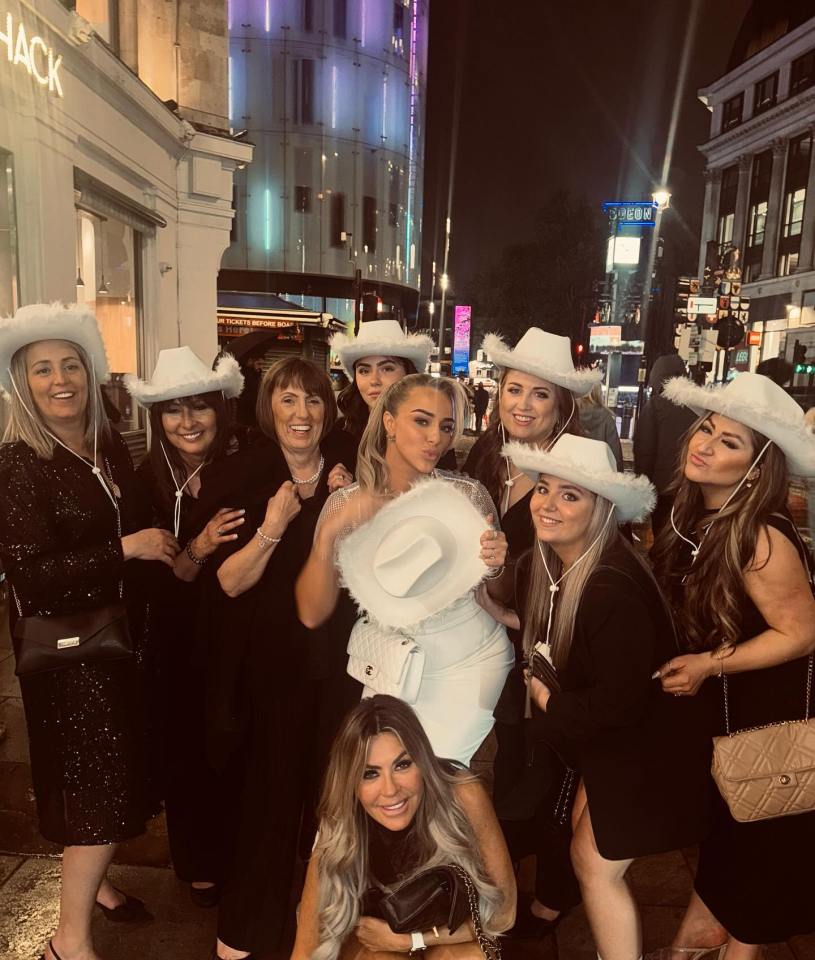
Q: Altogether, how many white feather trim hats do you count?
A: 7